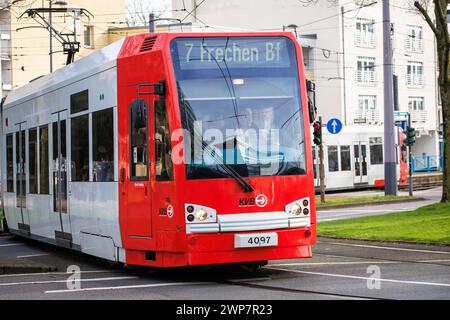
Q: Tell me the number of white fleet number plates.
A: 1